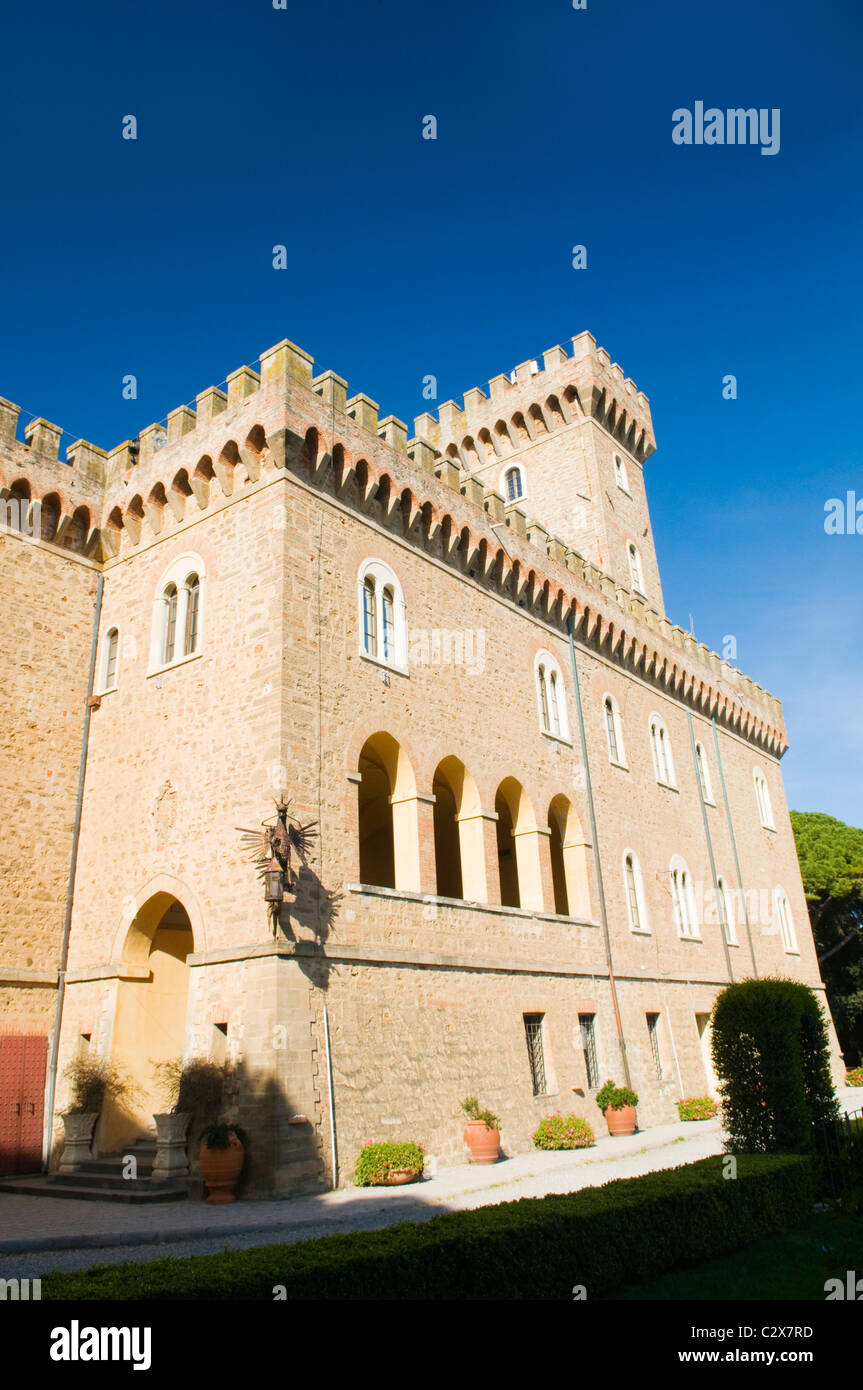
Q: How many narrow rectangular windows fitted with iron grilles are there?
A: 3